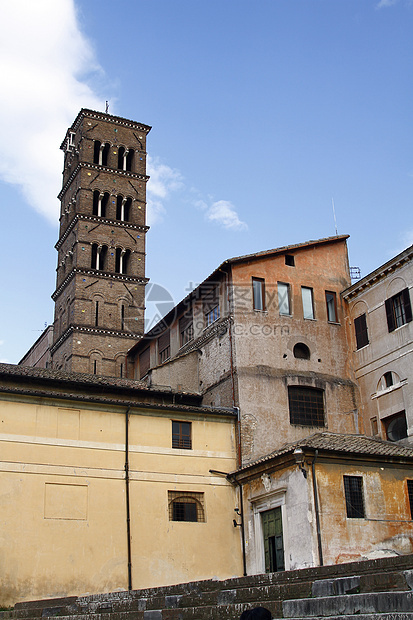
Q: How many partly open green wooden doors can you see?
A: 1